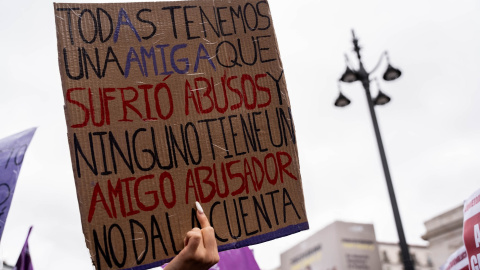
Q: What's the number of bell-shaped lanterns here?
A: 4